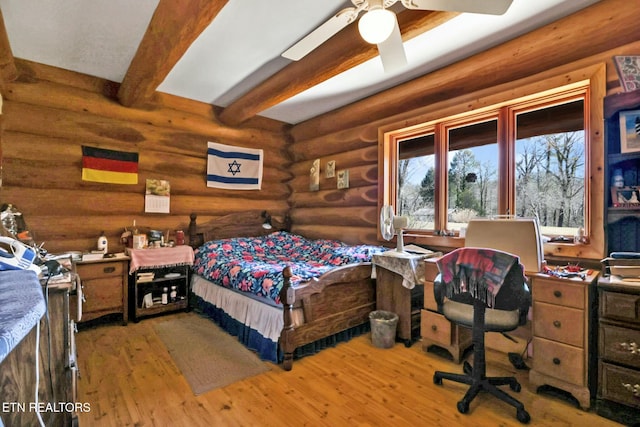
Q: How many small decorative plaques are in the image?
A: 3